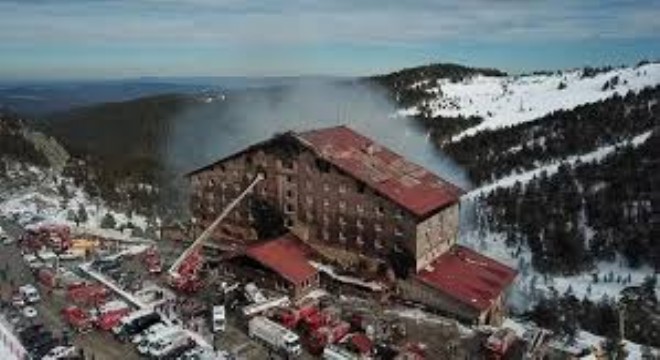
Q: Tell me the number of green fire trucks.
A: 0